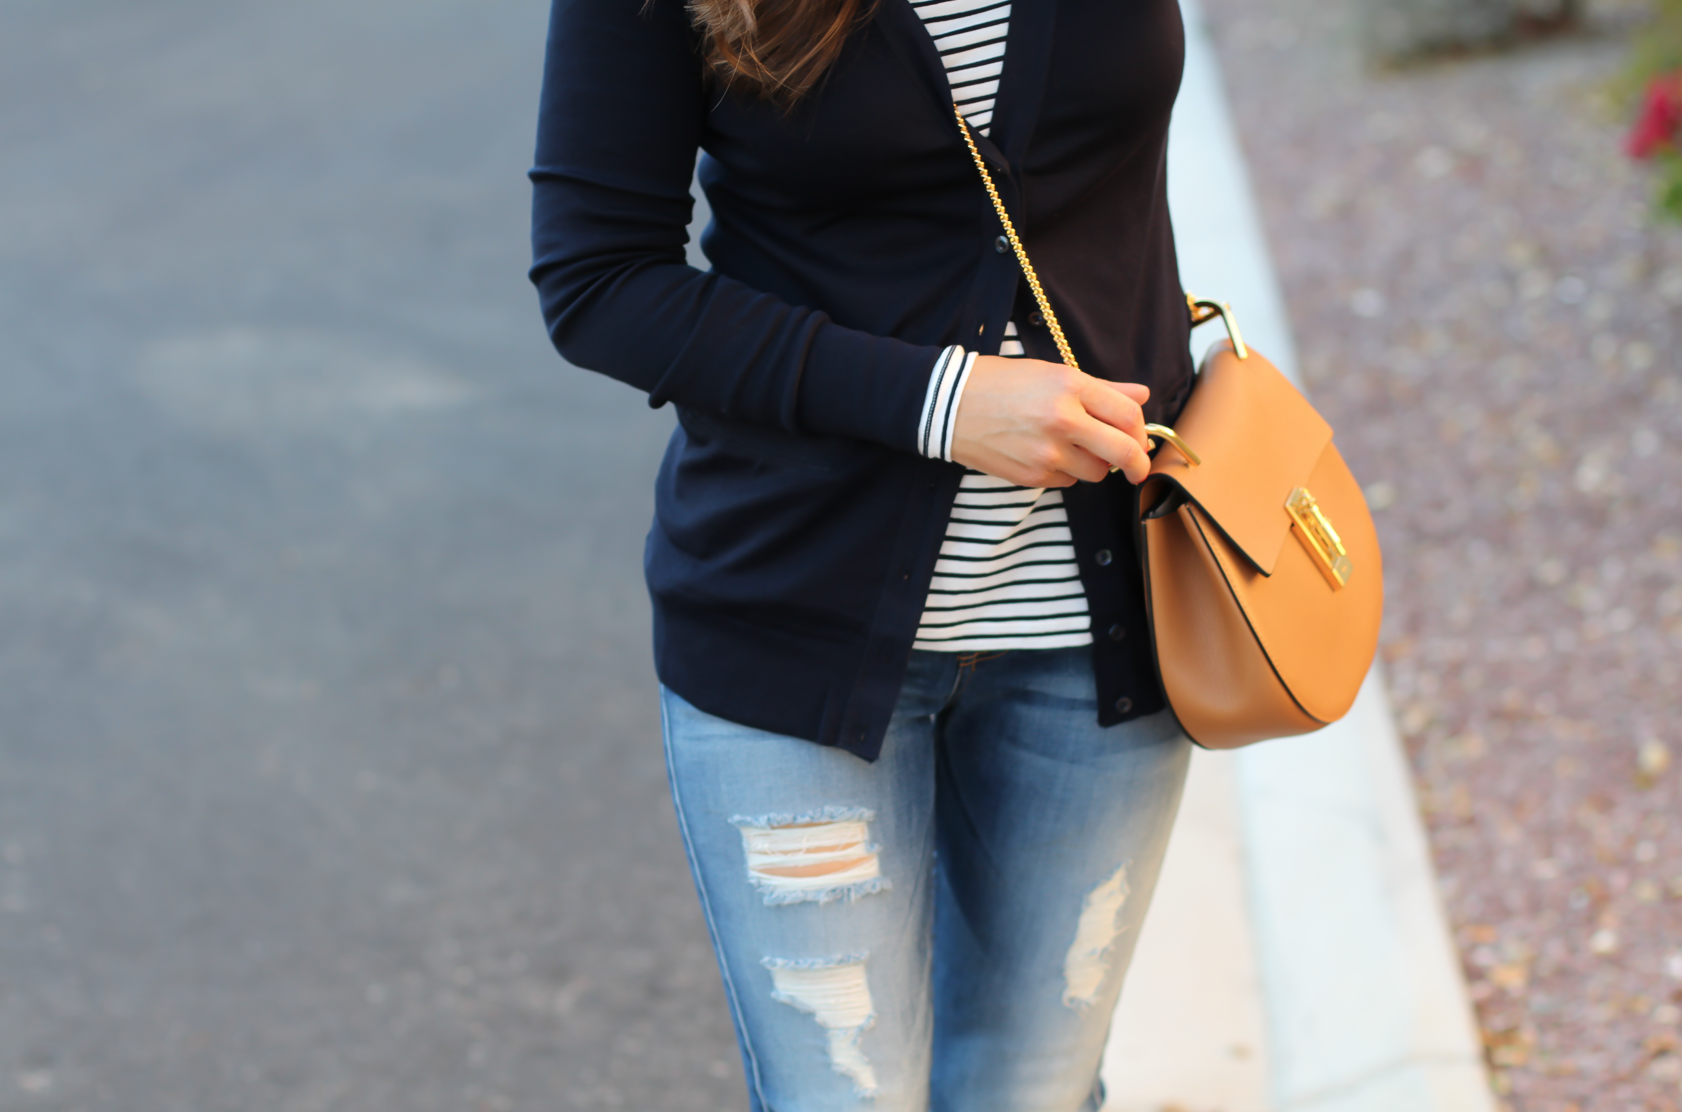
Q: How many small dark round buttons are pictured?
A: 5